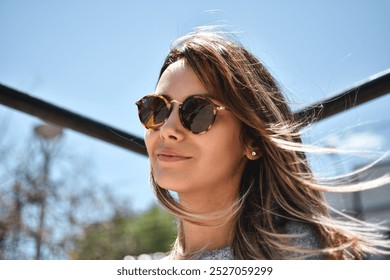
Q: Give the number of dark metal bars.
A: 2